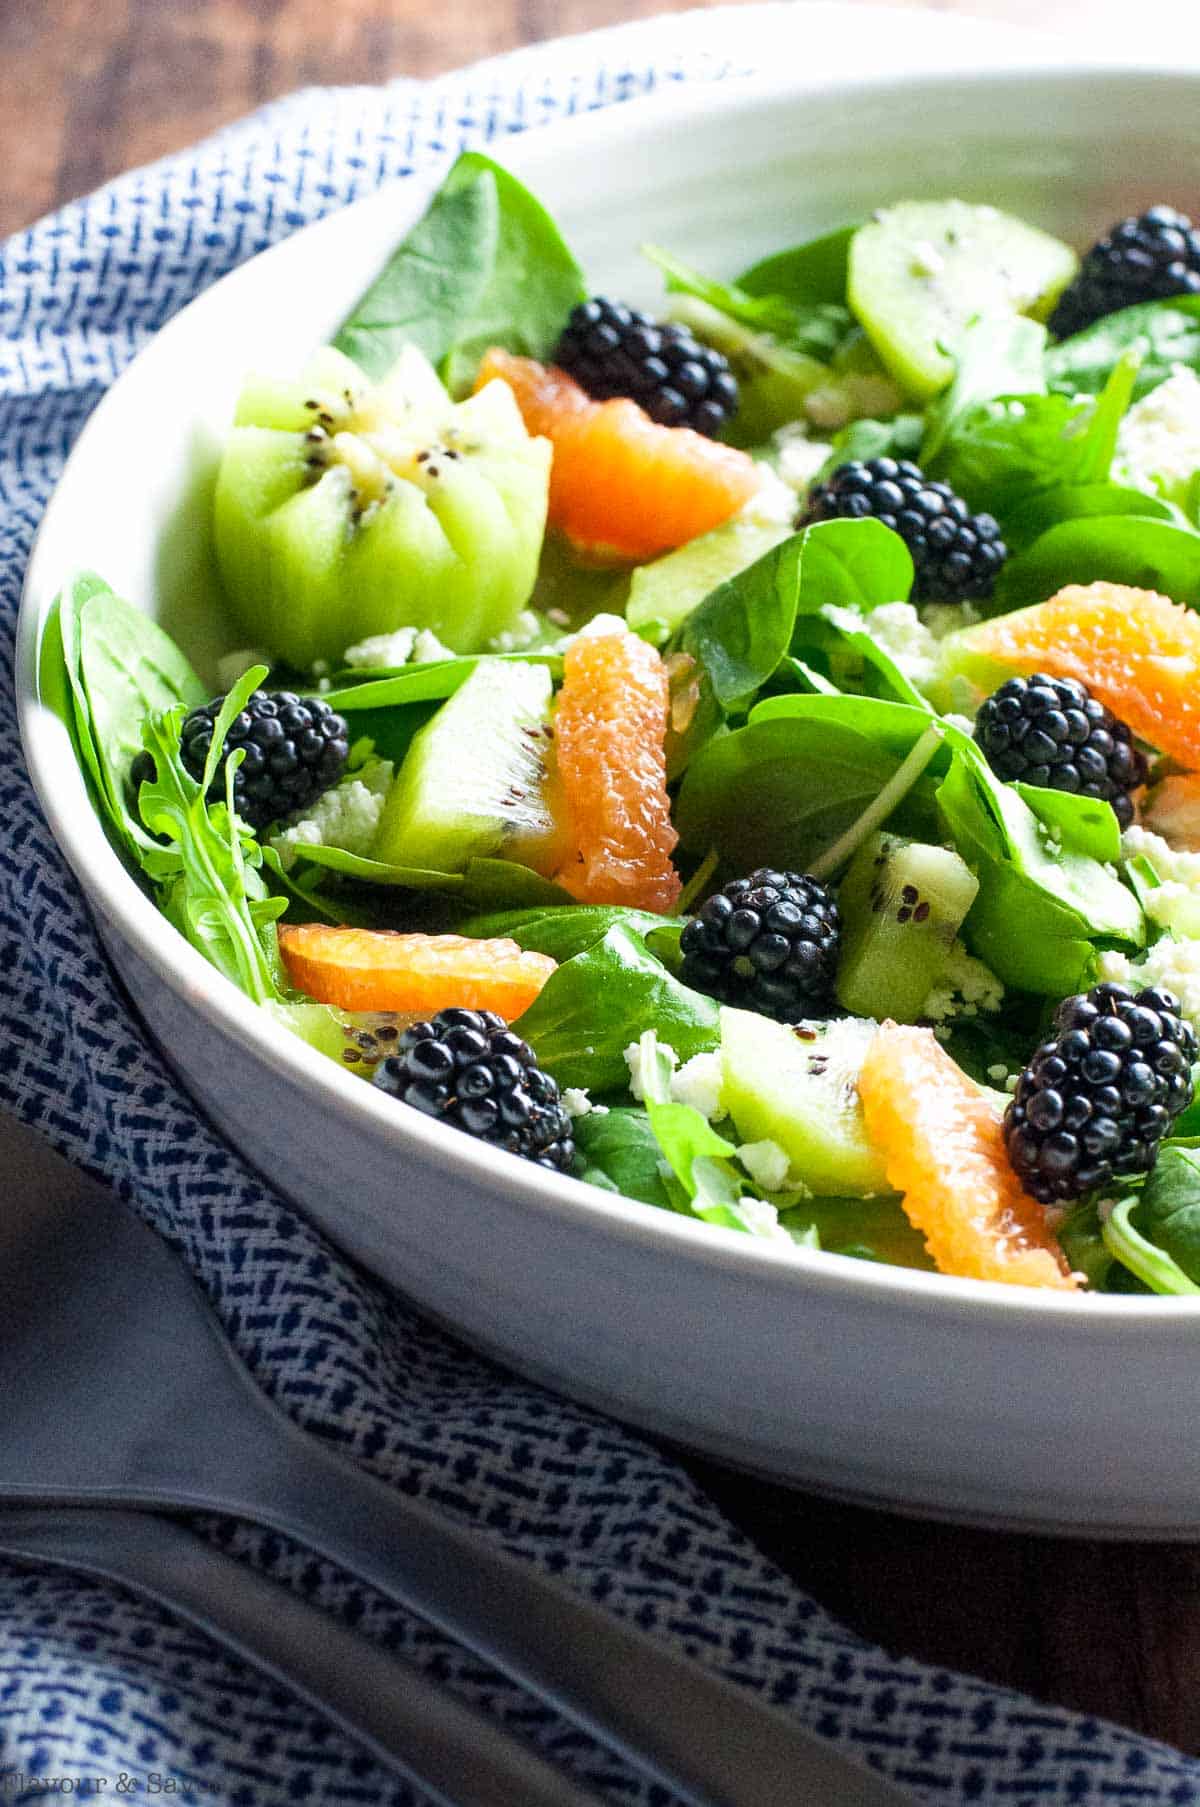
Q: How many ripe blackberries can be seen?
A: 8